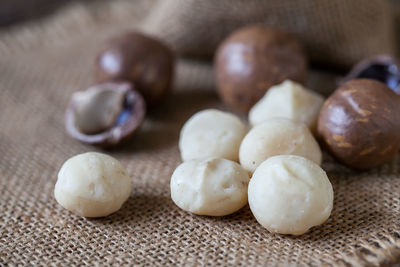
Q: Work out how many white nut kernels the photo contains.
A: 6